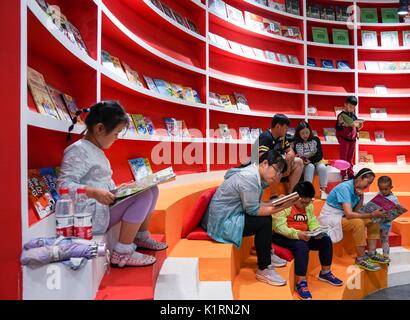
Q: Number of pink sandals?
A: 2